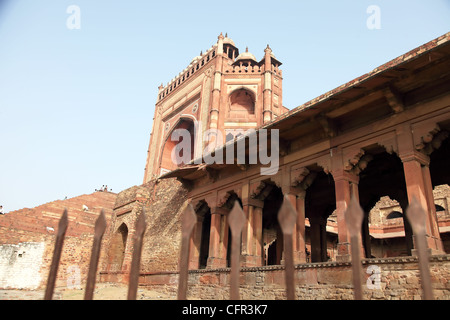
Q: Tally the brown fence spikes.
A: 8